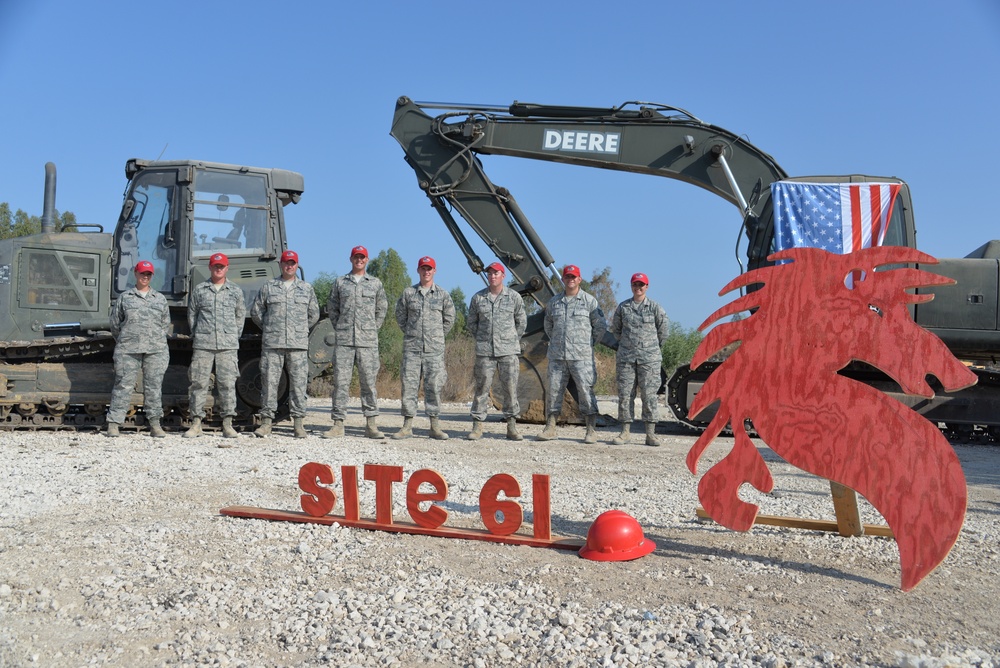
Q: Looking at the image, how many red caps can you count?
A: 8